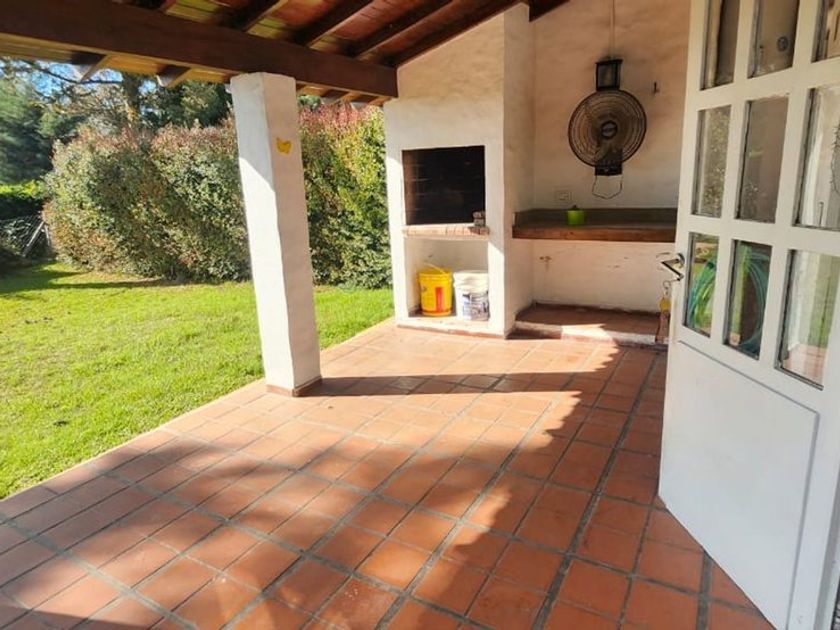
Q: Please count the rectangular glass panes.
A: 9